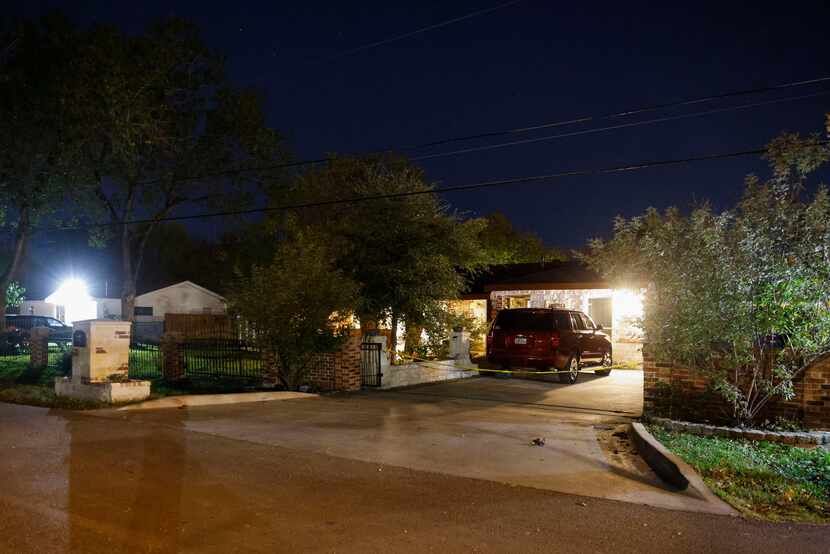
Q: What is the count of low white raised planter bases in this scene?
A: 2